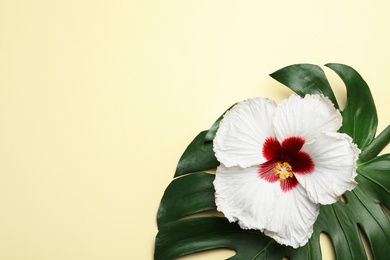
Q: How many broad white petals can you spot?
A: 5